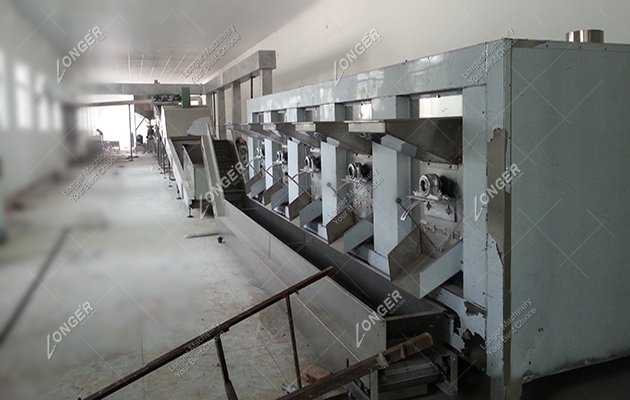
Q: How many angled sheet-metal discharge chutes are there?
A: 5